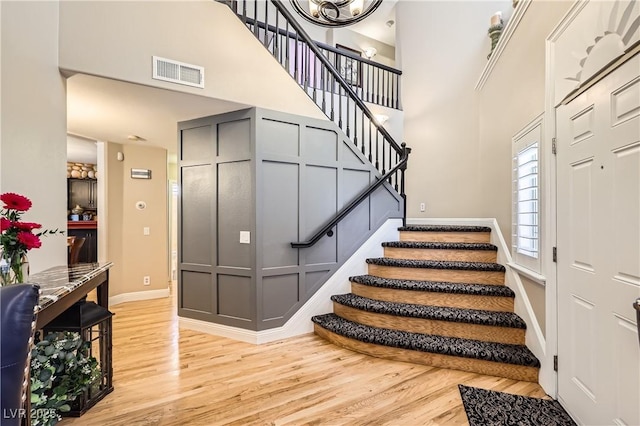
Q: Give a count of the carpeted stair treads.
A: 6